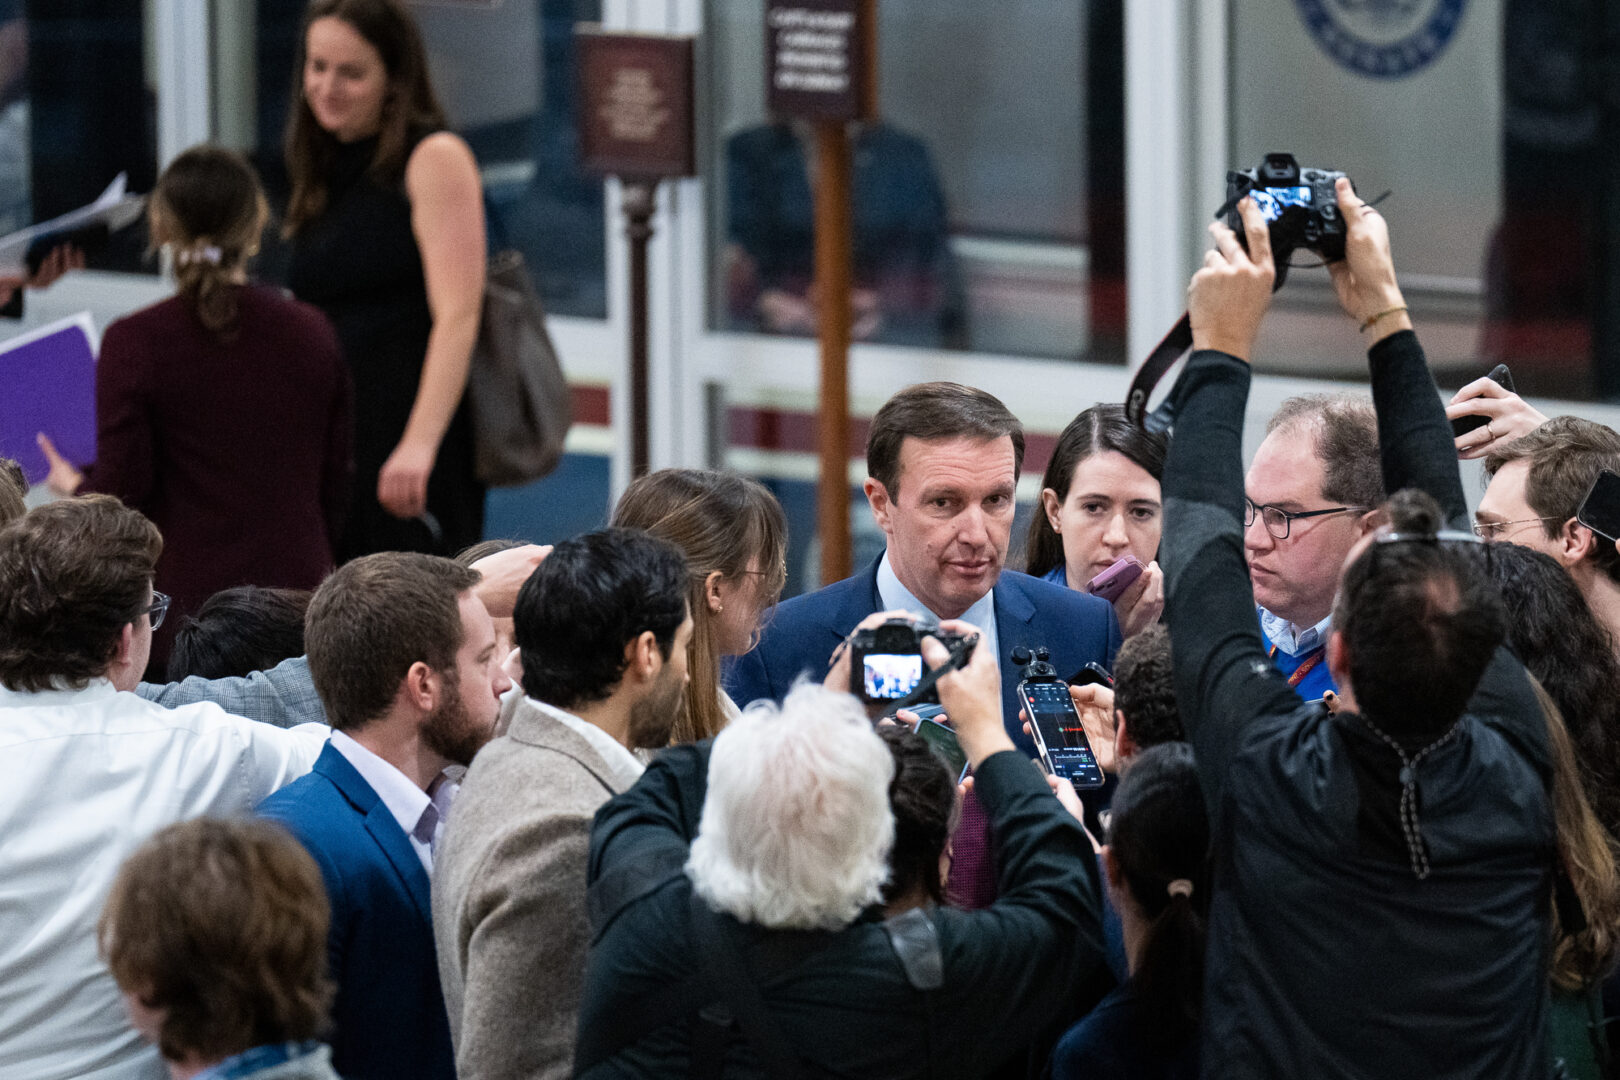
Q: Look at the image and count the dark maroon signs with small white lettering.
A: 2